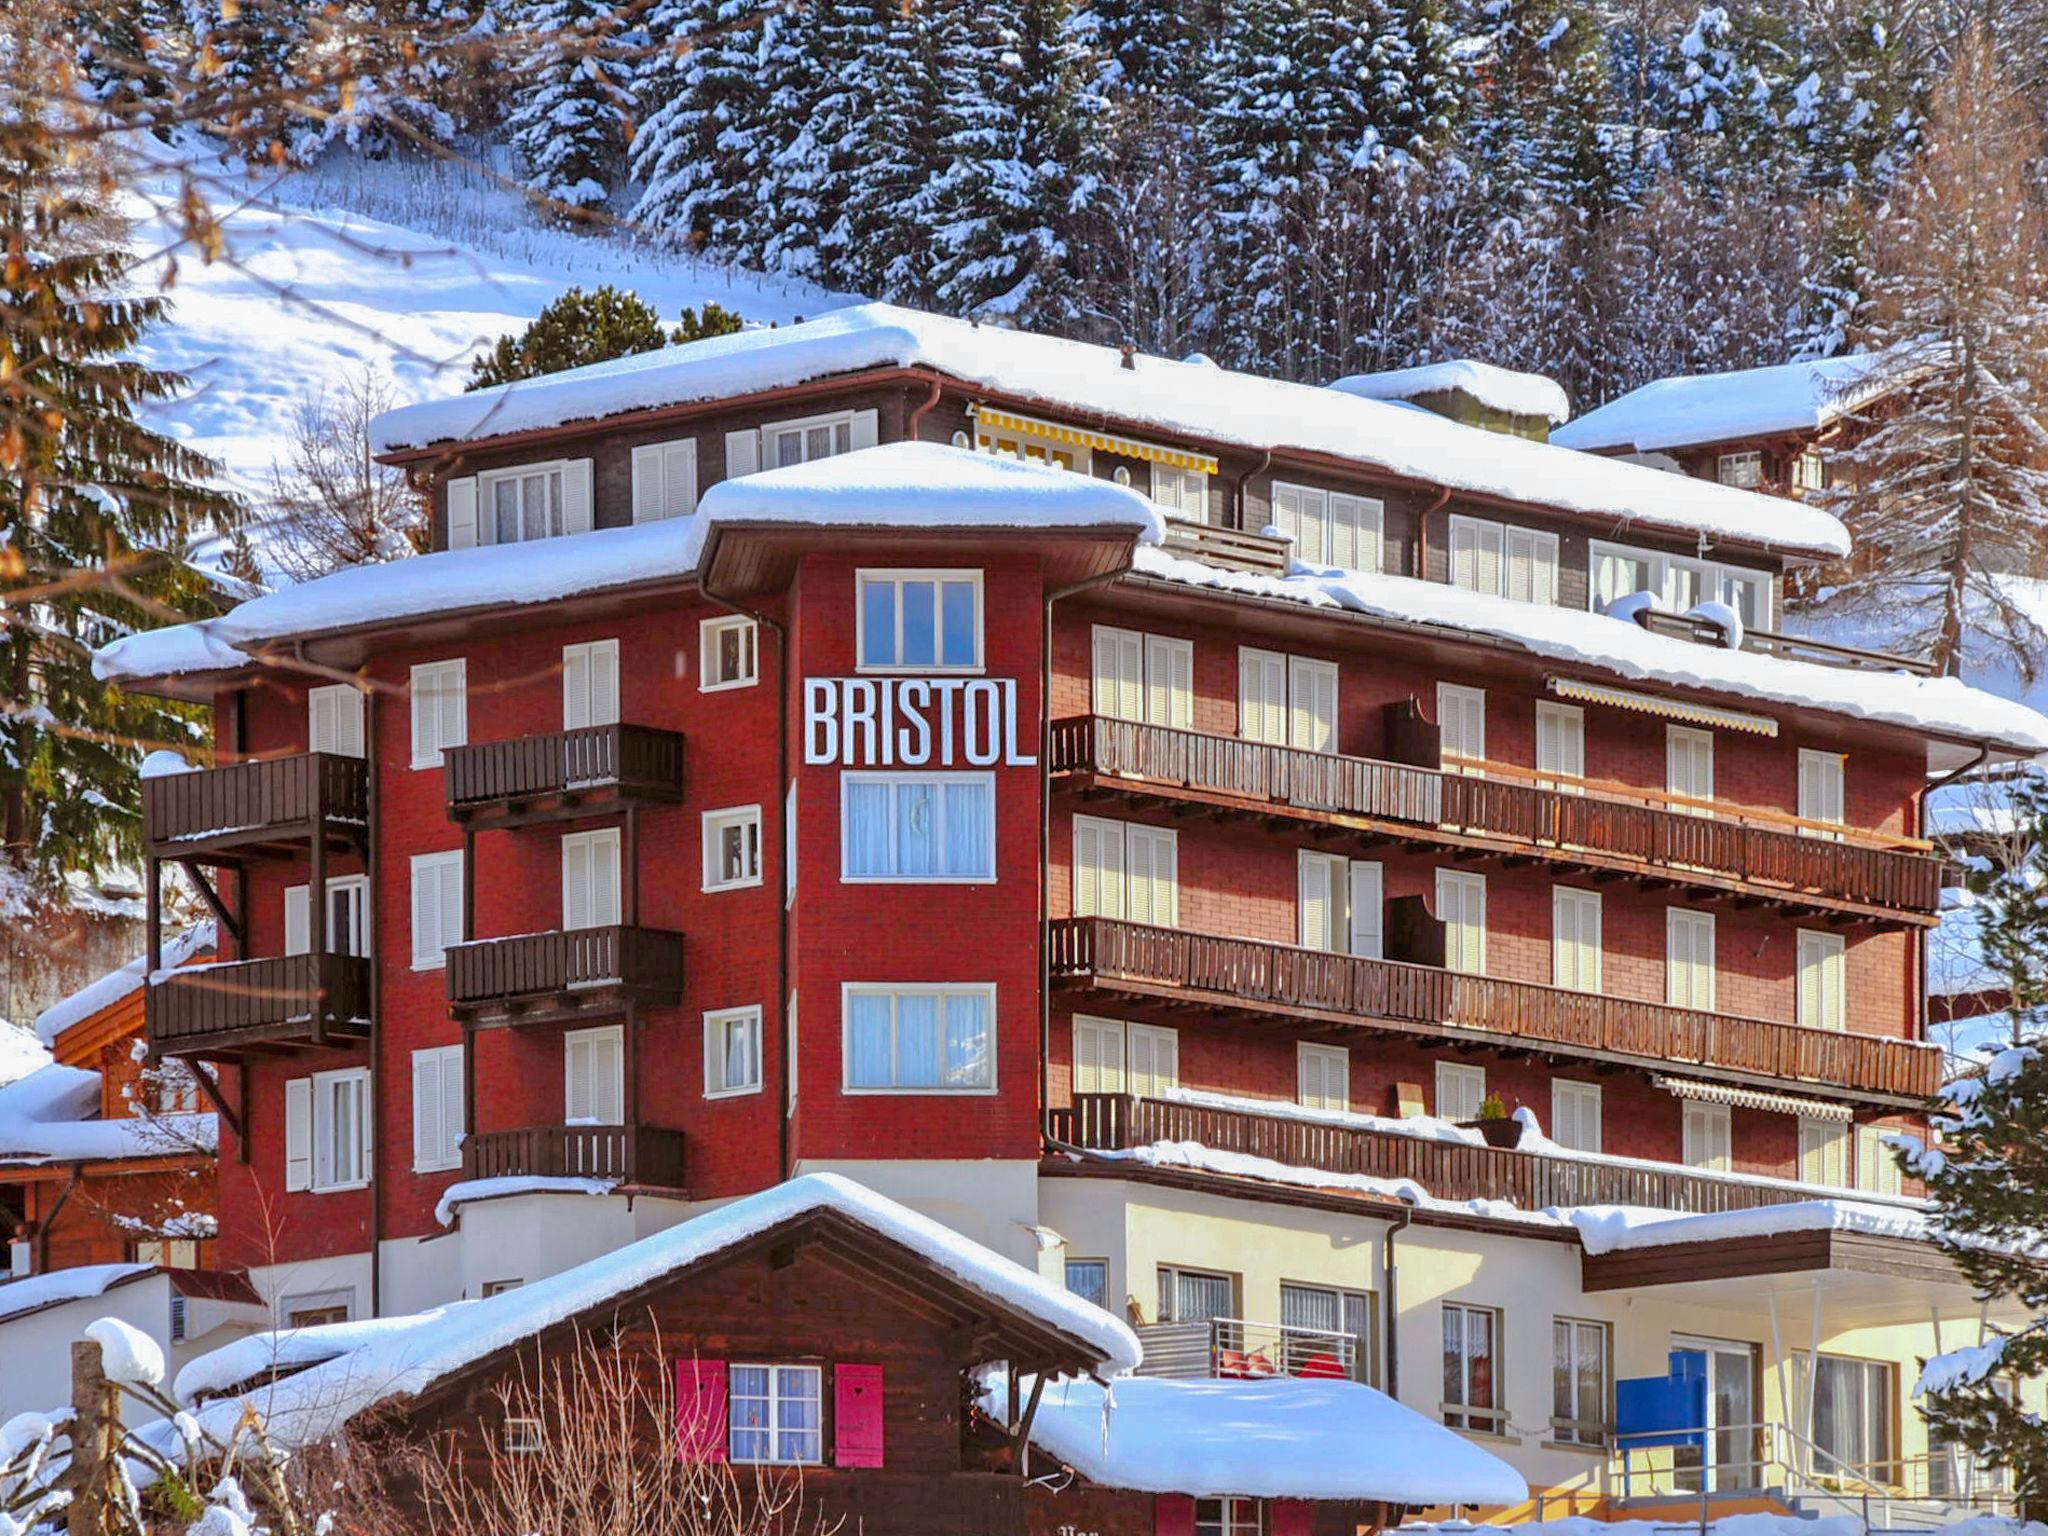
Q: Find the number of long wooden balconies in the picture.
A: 3